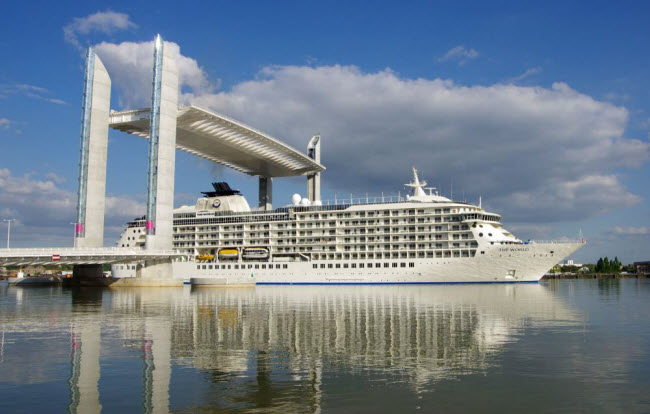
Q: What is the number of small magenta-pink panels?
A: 2